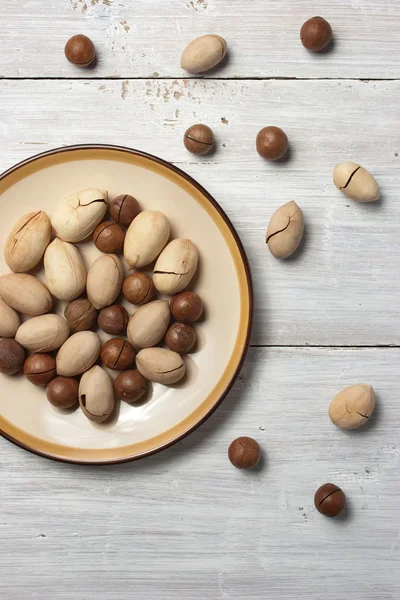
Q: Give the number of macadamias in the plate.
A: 12